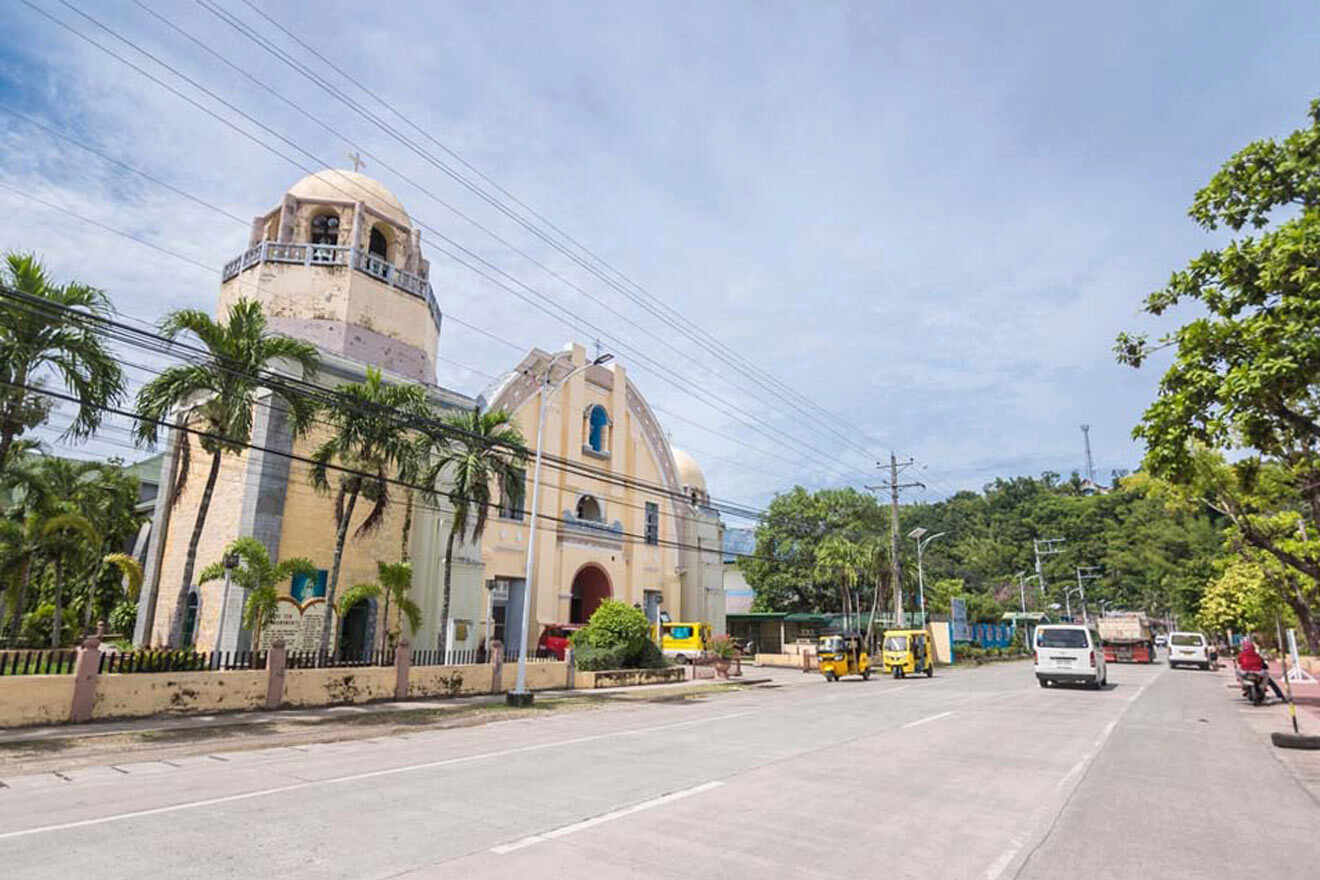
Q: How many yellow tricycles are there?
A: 2